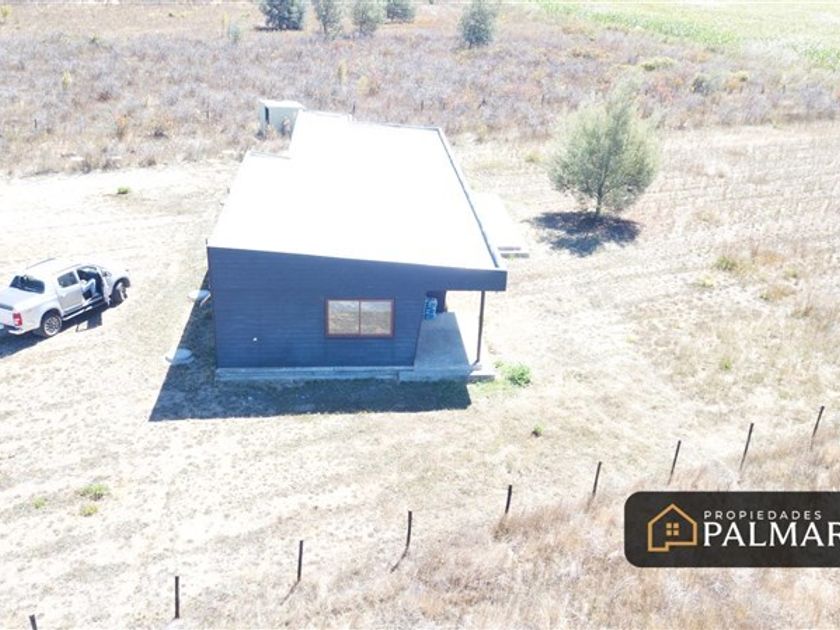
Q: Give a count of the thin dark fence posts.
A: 9